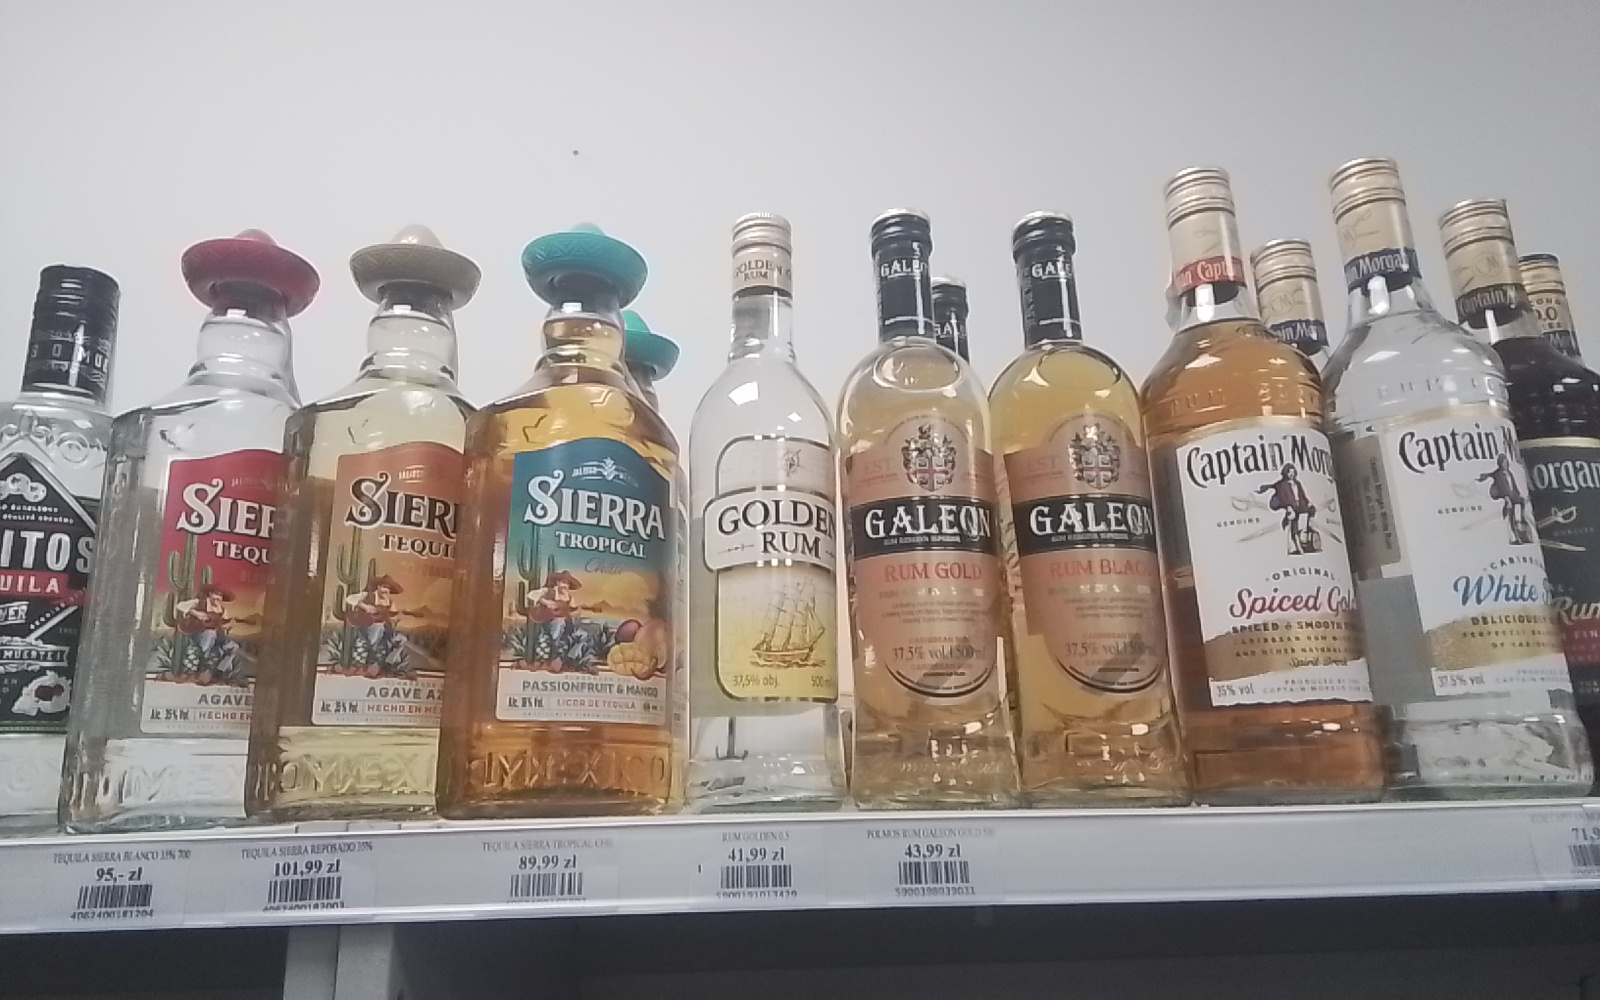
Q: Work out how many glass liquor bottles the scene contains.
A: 14